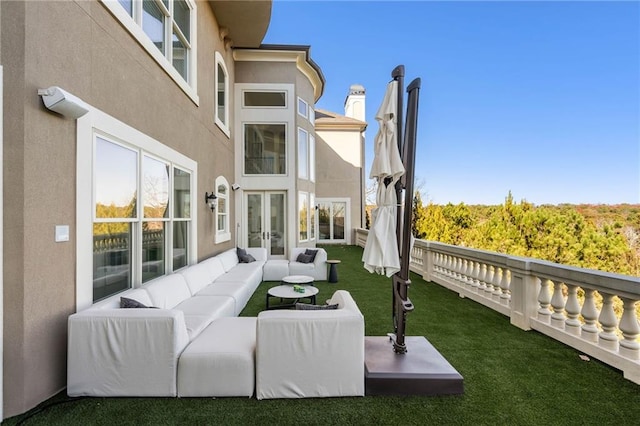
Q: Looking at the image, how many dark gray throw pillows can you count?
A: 6